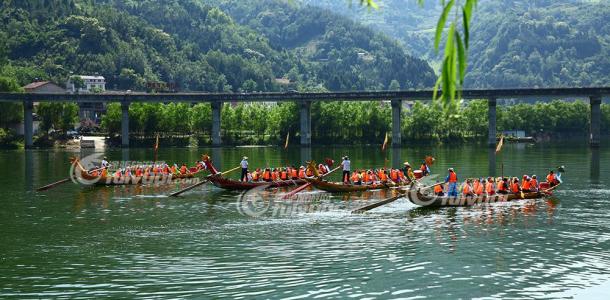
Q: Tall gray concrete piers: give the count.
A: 7